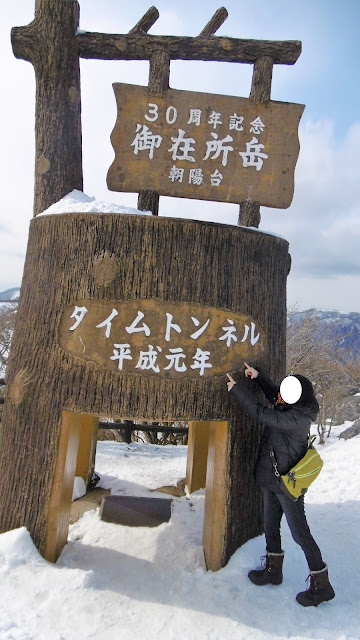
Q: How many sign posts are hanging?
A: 1